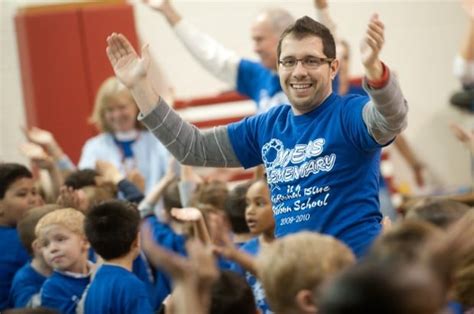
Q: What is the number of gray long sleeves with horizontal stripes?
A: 2